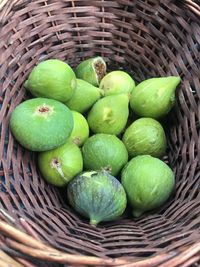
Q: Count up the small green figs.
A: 13